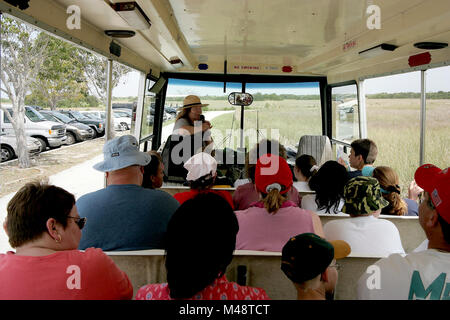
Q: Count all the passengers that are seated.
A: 14